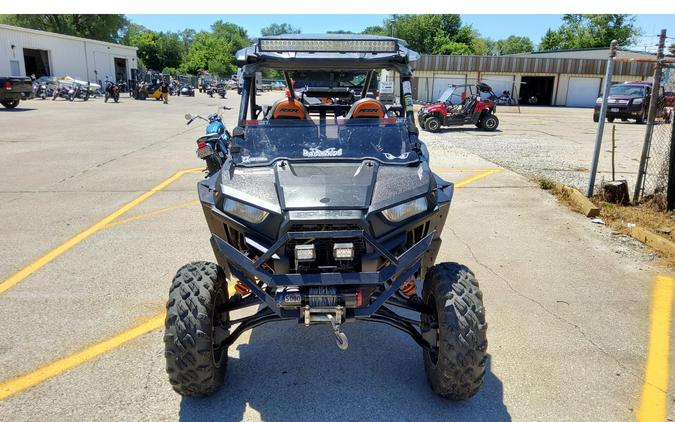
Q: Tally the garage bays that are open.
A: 3